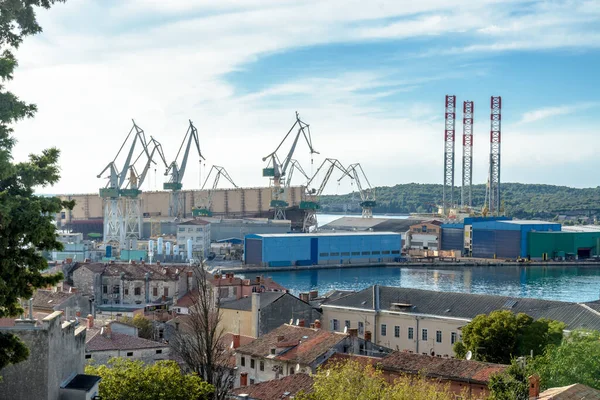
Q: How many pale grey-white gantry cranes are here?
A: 8